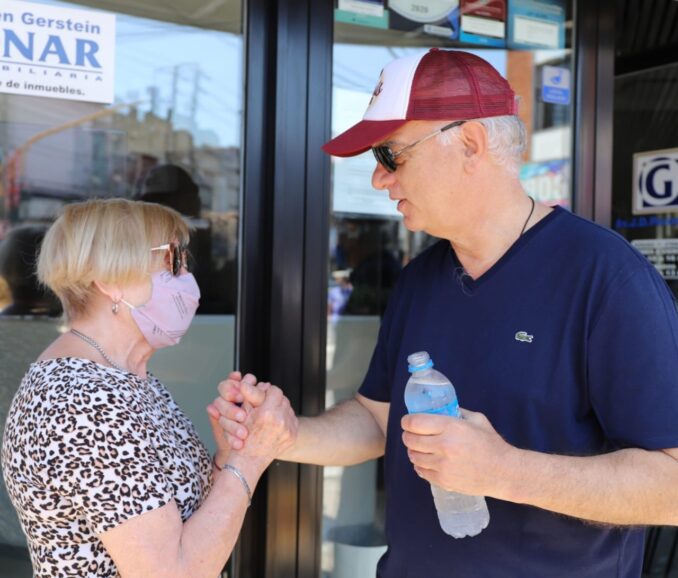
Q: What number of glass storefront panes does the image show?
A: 3